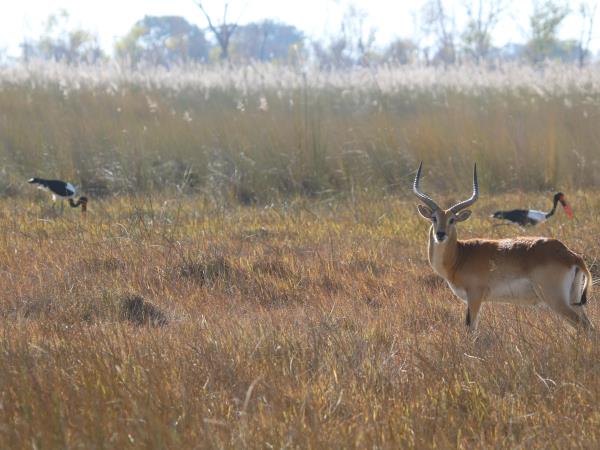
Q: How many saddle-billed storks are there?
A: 2